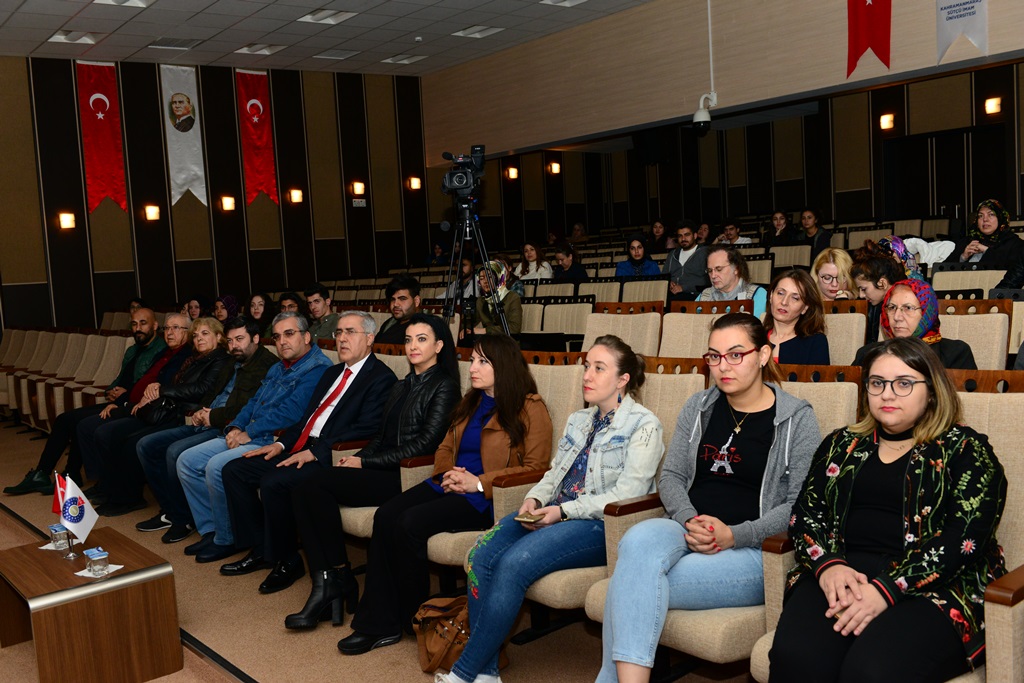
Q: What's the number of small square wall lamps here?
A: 10